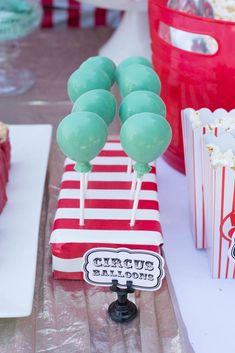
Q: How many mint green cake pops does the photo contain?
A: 8